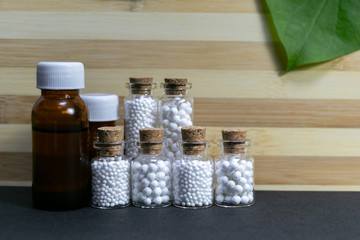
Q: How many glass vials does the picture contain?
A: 6